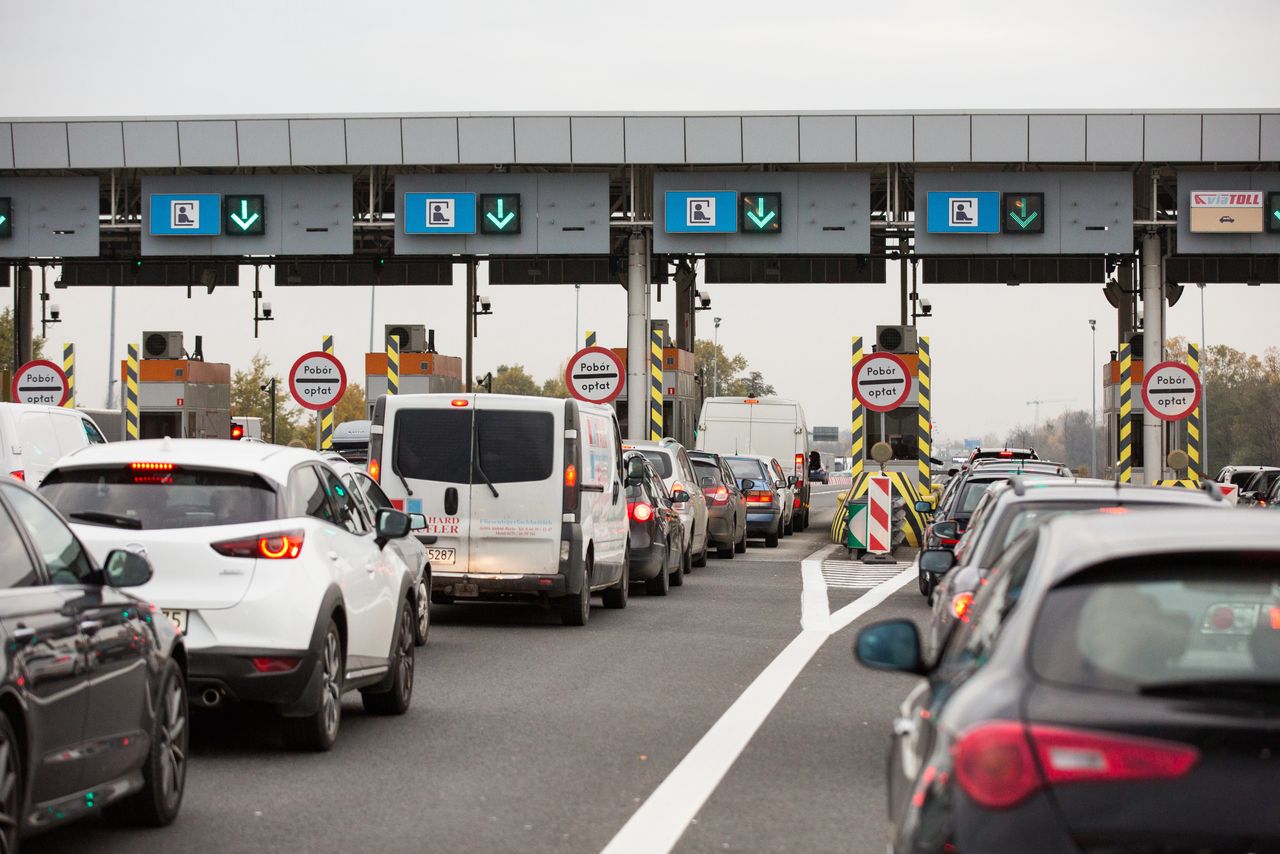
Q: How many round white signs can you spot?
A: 5